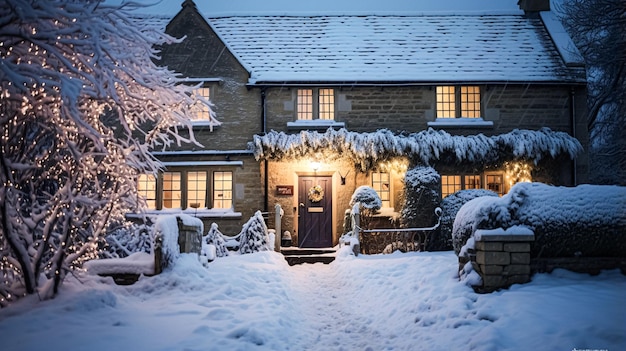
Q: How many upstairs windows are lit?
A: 3